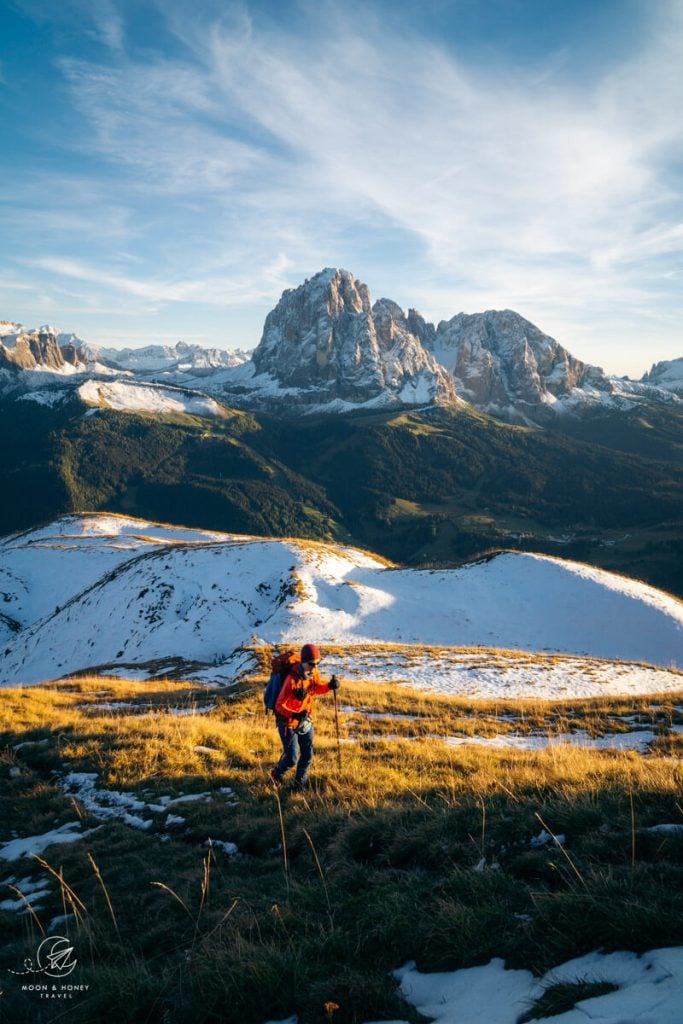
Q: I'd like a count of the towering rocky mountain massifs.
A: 2